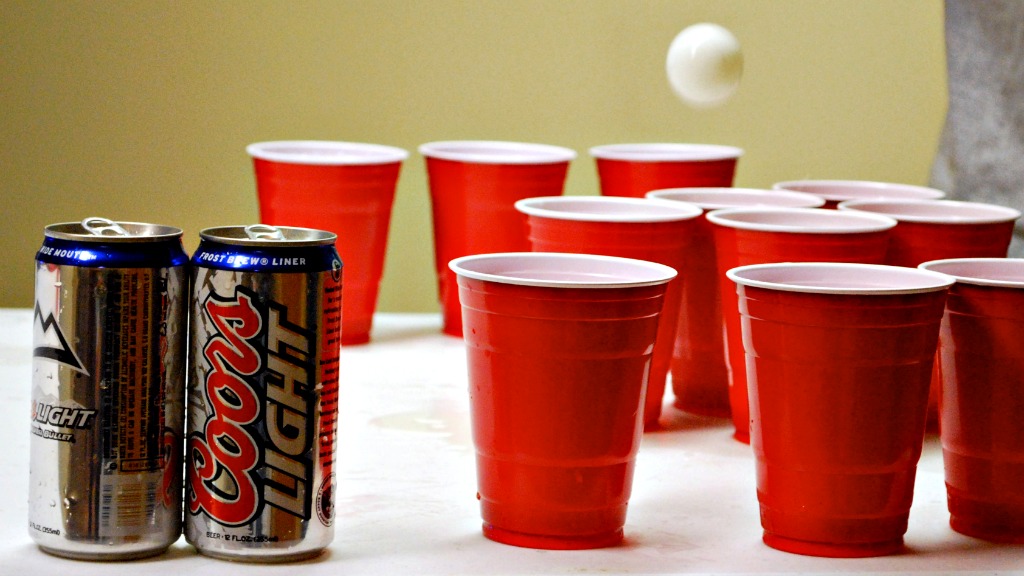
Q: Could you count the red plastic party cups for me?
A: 11